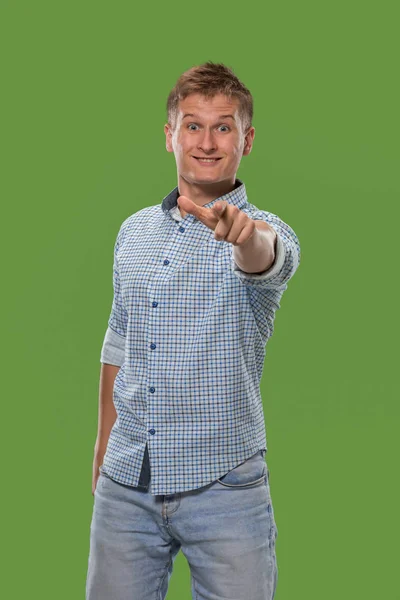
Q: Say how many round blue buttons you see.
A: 6